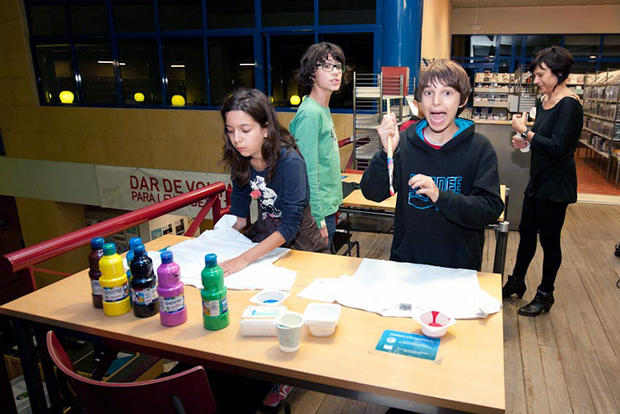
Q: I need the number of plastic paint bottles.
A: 6